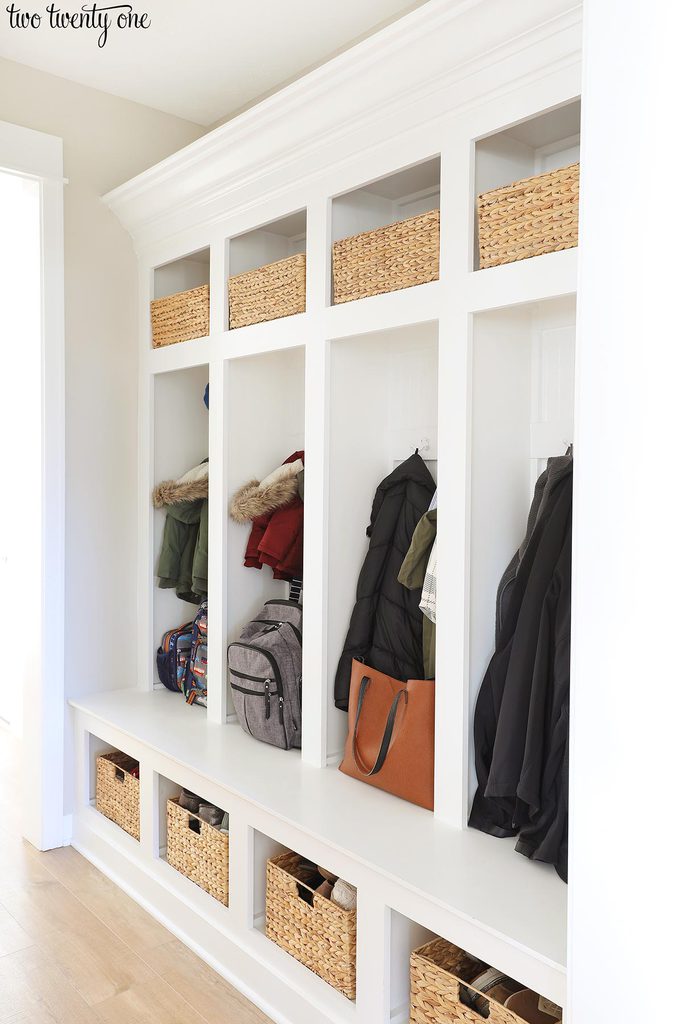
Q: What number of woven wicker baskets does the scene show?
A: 8